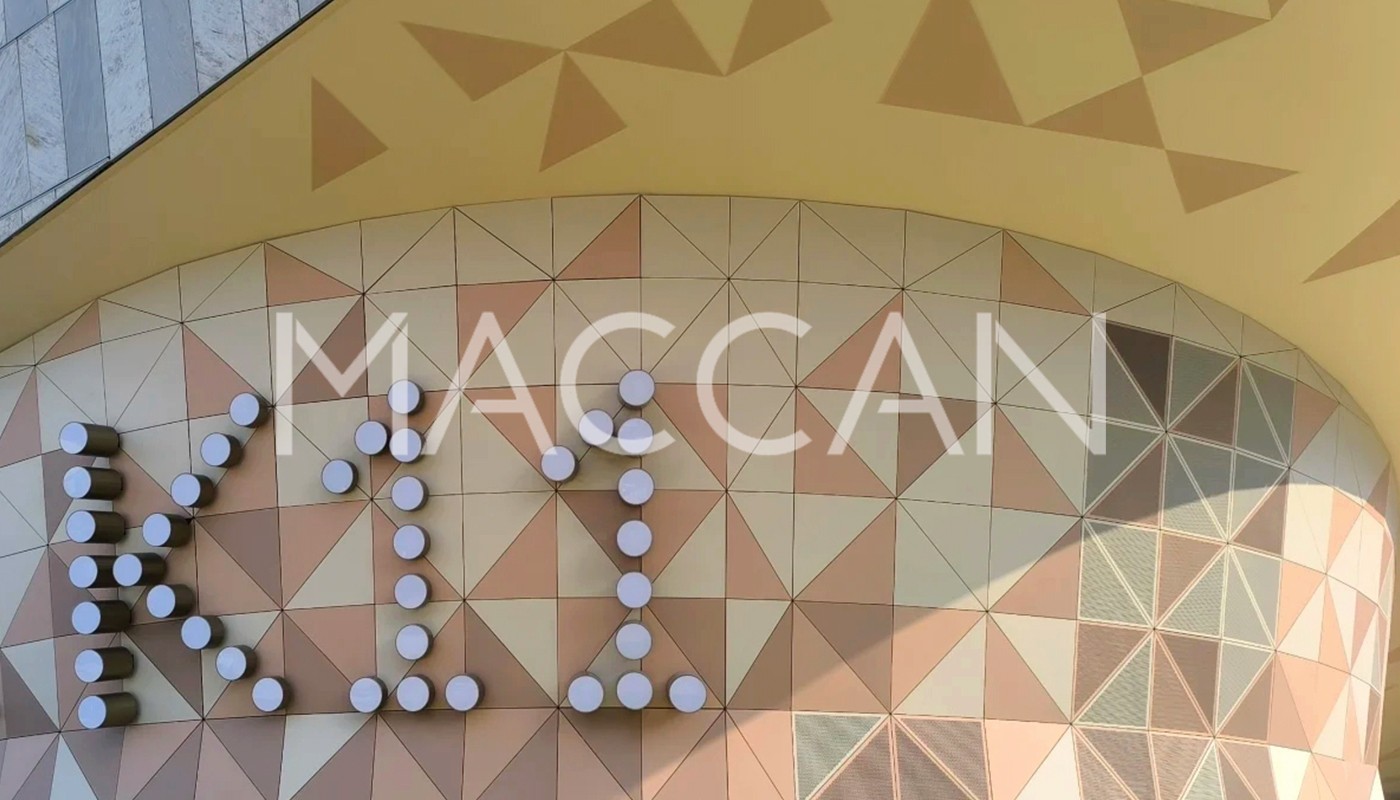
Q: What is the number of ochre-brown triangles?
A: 11